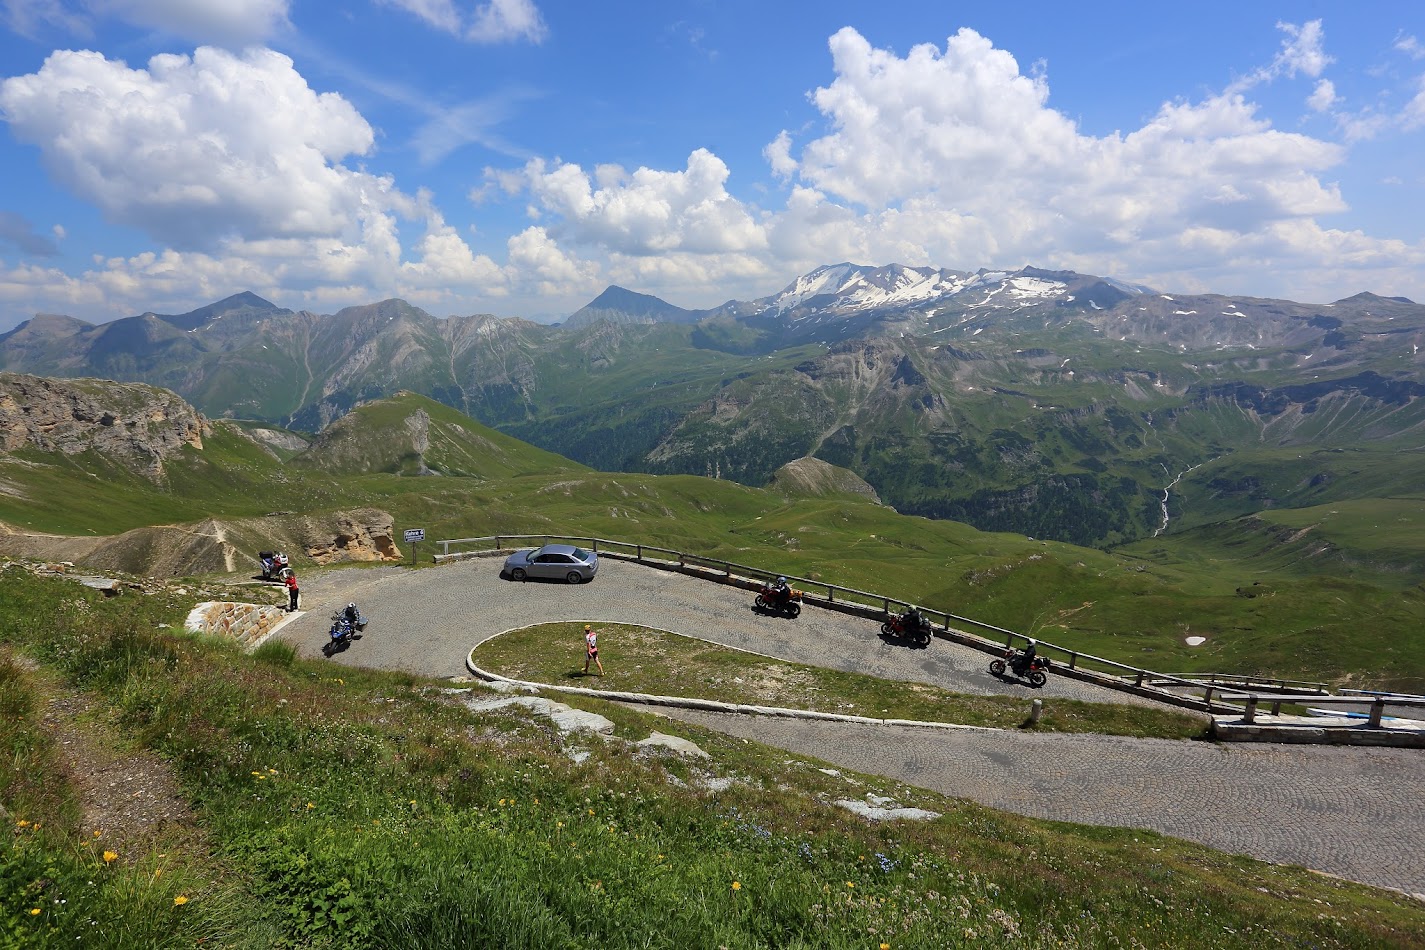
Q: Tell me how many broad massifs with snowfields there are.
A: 1